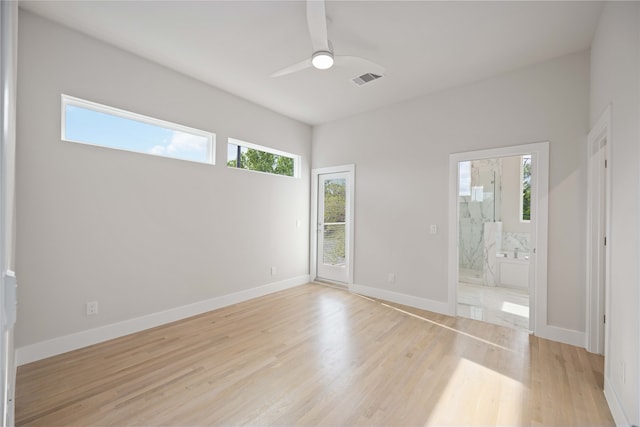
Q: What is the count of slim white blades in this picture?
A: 3